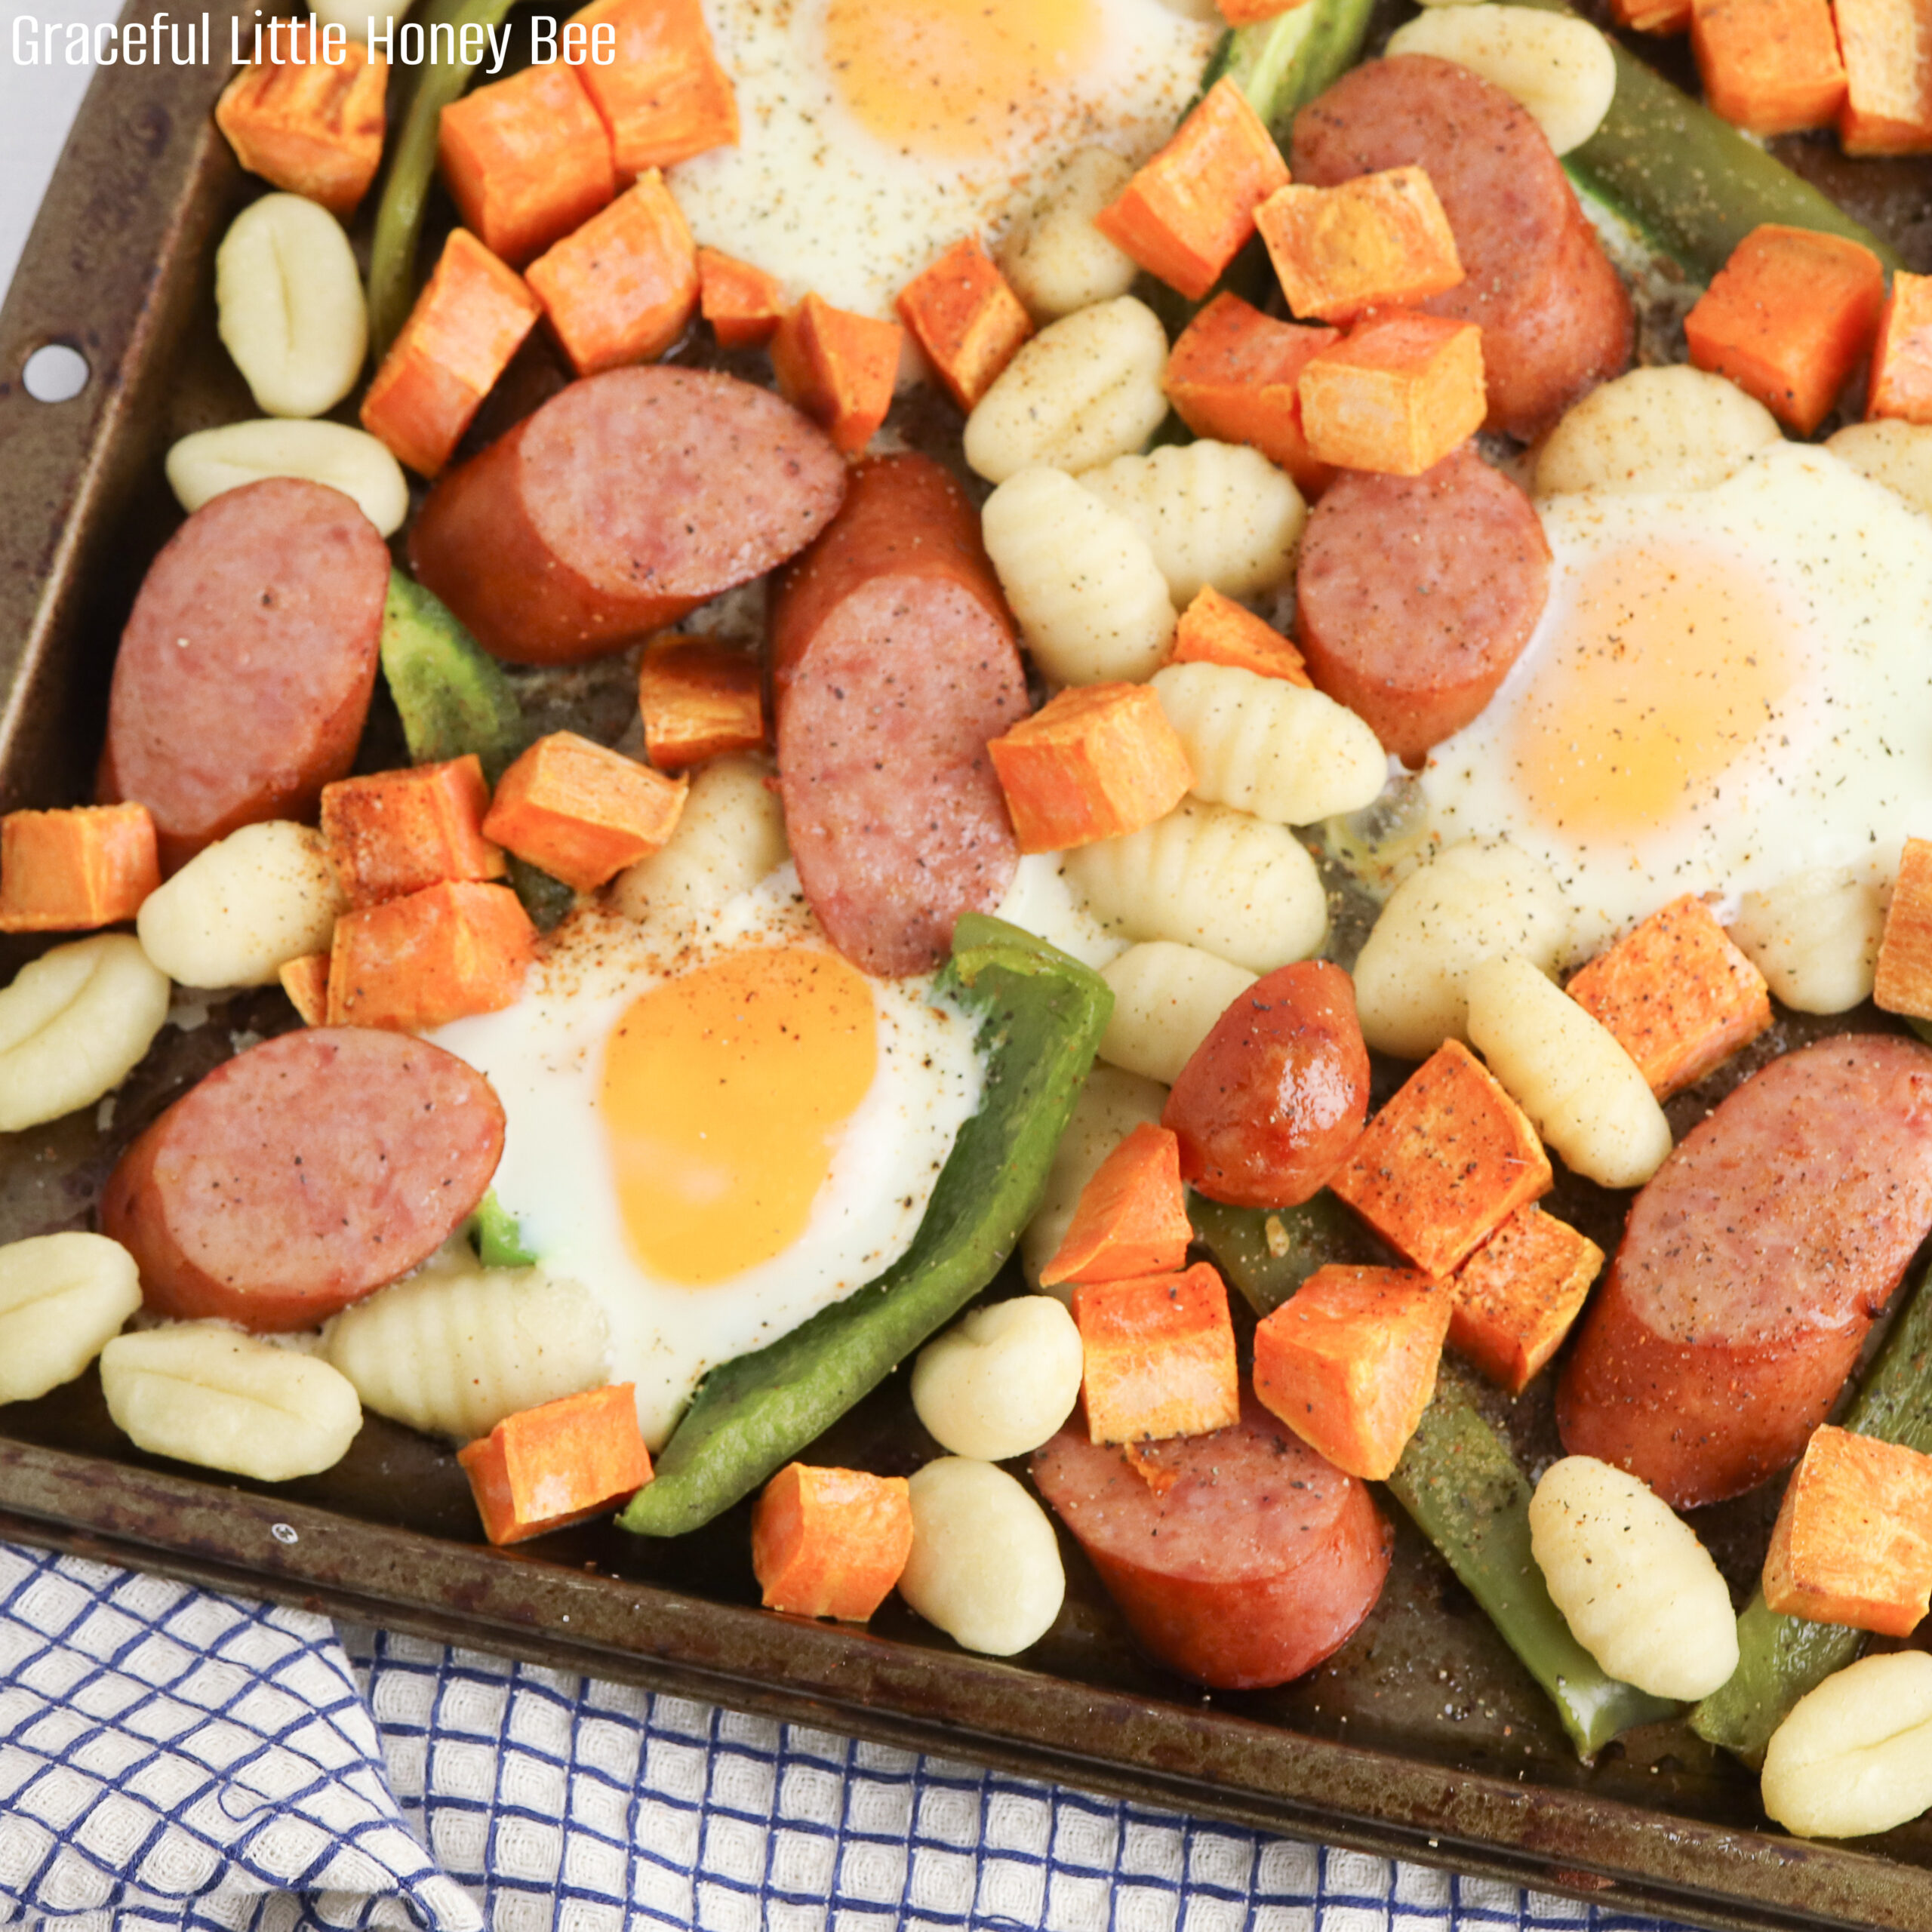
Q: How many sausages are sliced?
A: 9